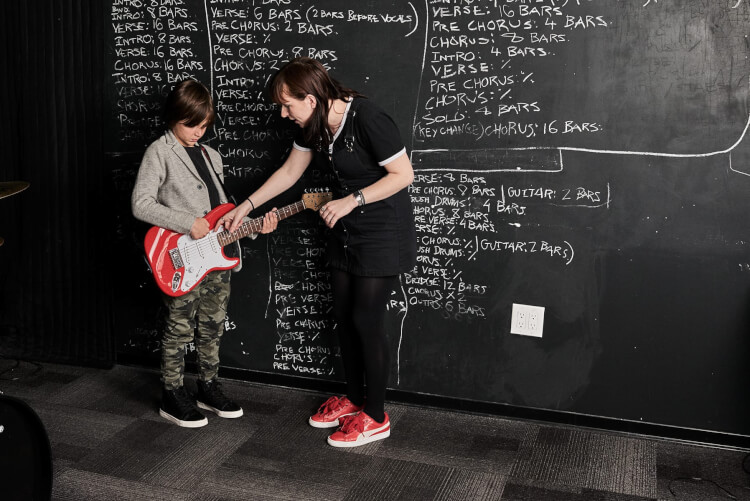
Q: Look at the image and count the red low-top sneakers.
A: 2